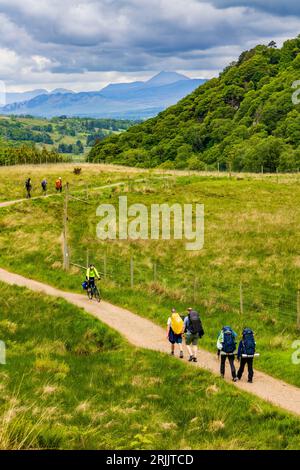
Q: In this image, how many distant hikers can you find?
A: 3